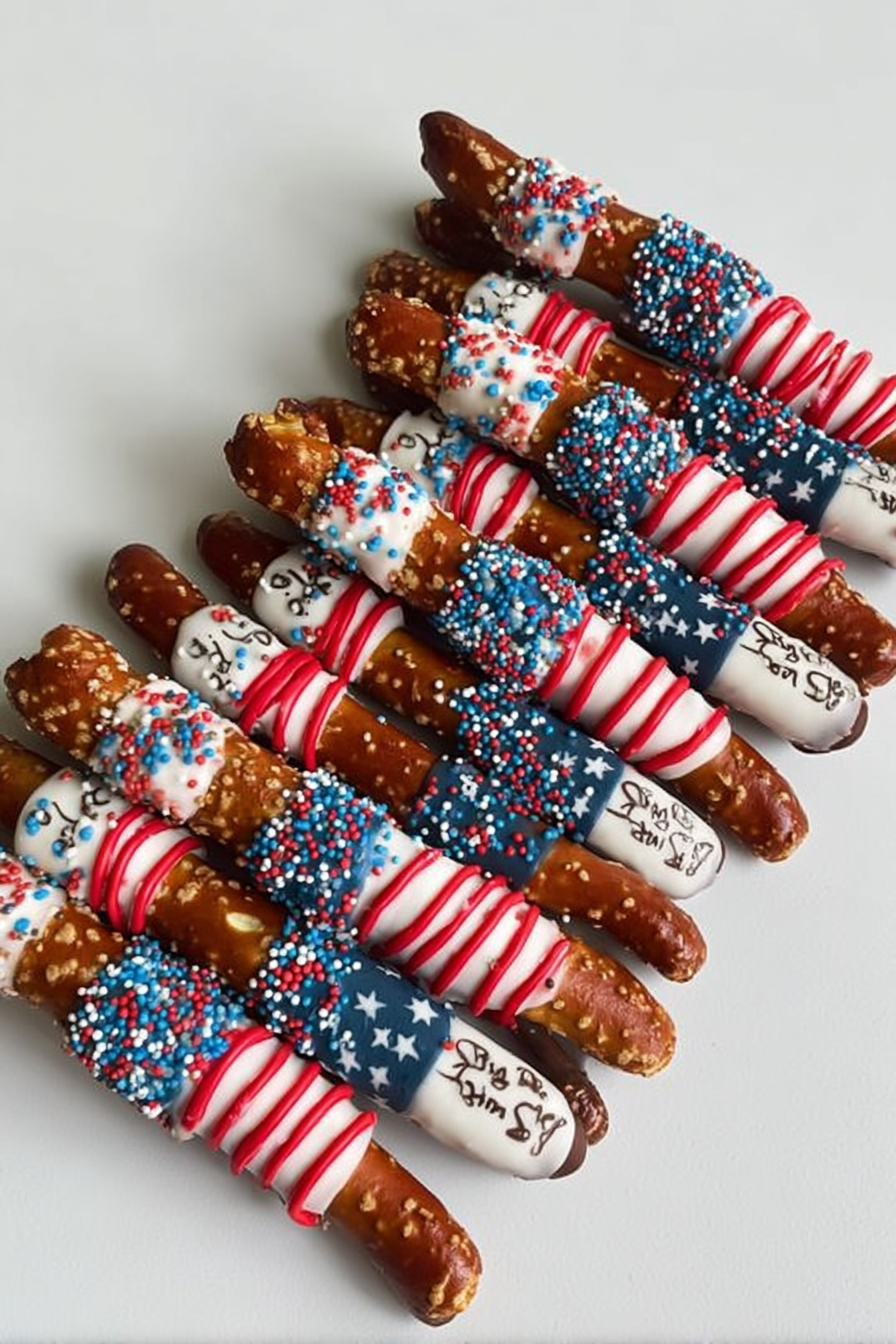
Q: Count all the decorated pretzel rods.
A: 10